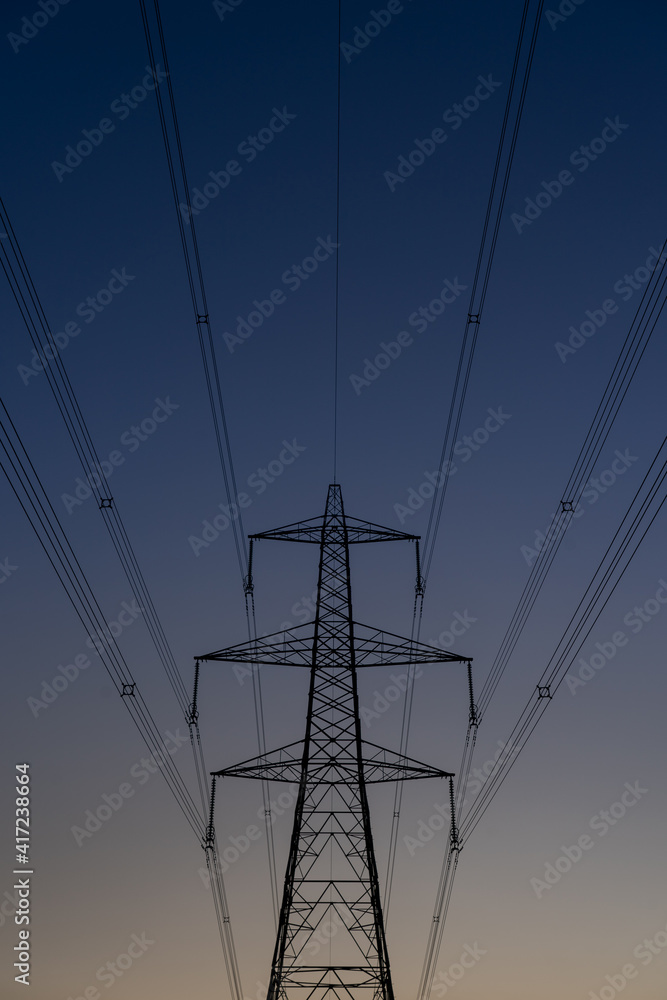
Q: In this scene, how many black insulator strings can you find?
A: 6